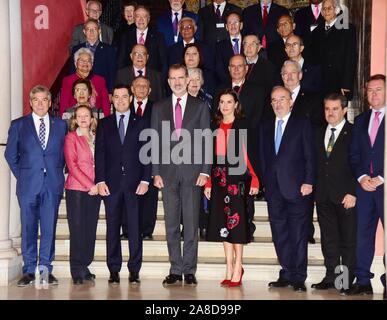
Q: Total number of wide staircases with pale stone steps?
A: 1